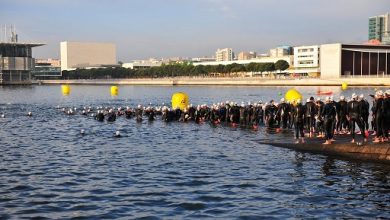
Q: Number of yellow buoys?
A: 5